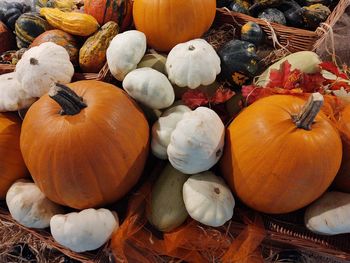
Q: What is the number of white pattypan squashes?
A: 11